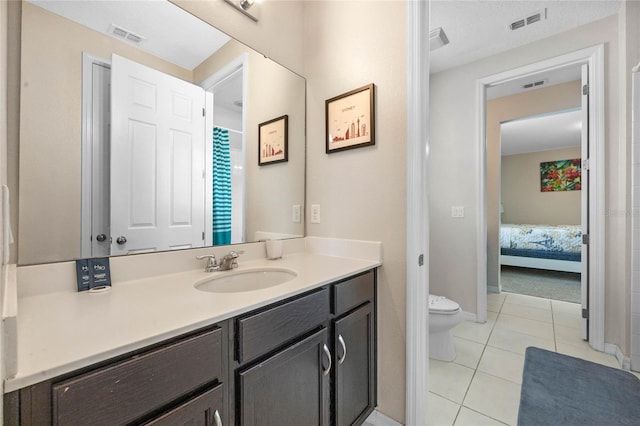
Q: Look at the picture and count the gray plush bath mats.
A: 1